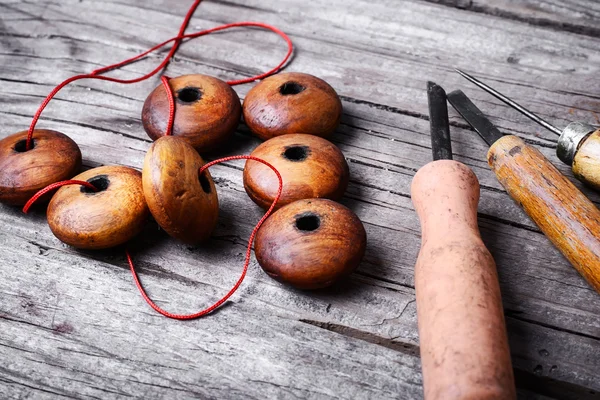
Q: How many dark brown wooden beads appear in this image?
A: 7